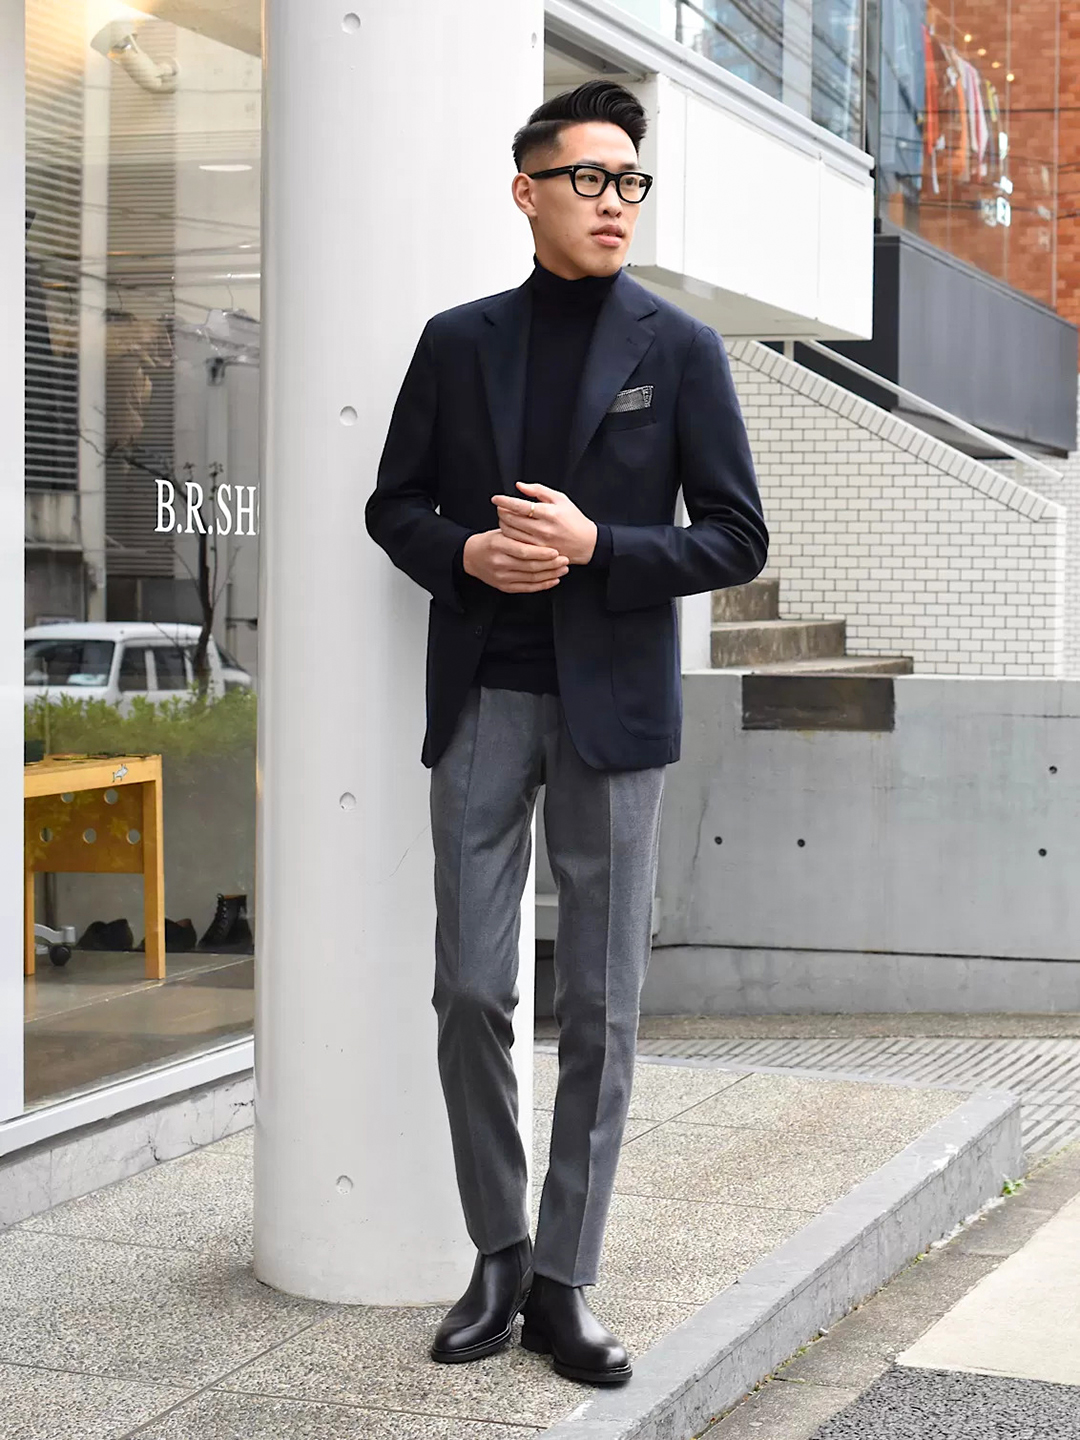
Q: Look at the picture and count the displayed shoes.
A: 3